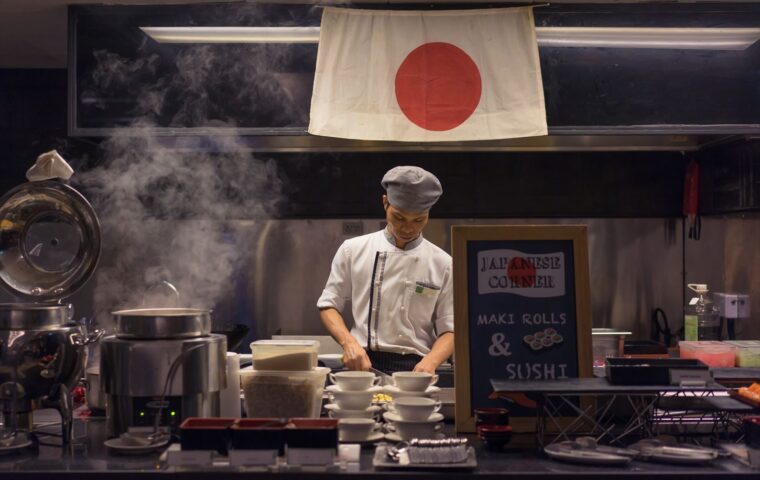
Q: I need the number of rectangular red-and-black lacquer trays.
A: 3